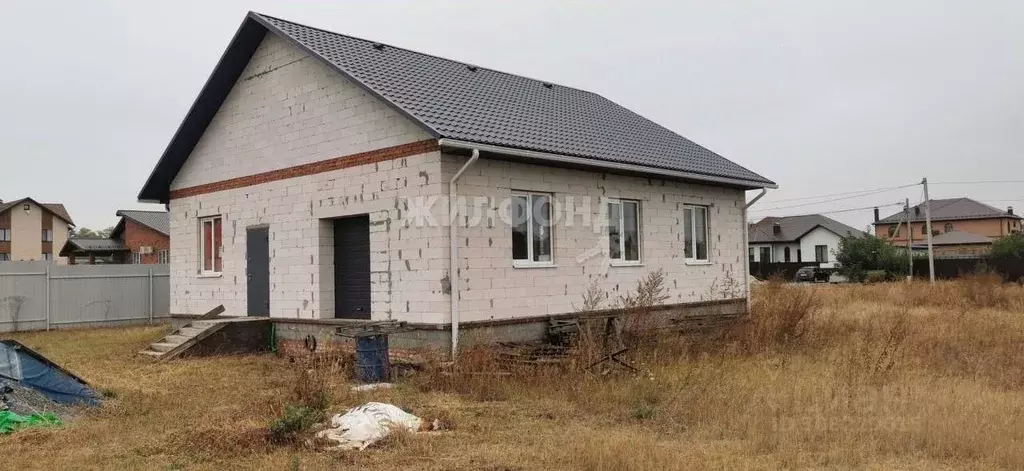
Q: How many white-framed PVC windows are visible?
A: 4